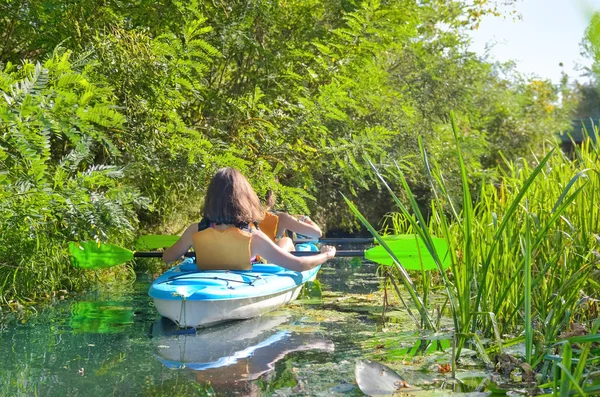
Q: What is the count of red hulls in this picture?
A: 0